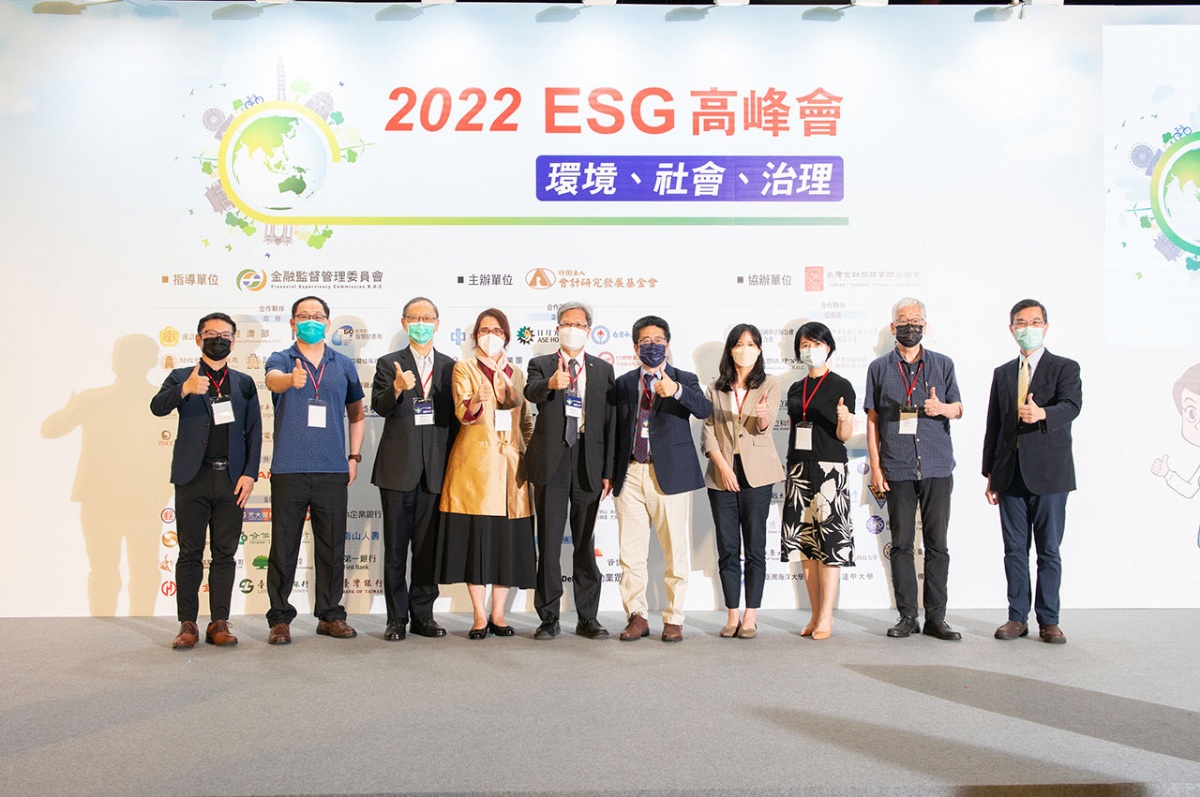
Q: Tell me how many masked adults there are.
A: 10